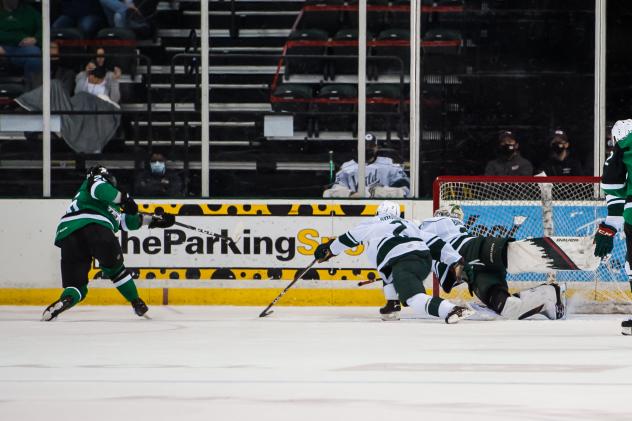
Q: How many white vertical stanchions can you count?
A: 5